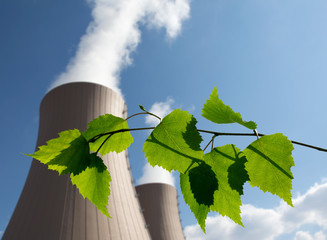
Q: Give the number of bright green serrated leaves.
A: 8